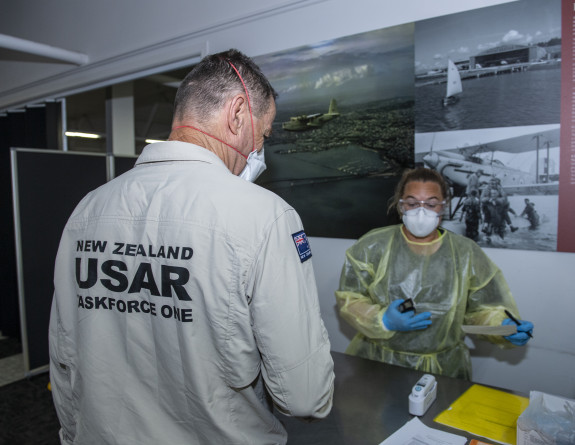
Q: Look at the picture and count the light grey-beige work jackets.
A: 1